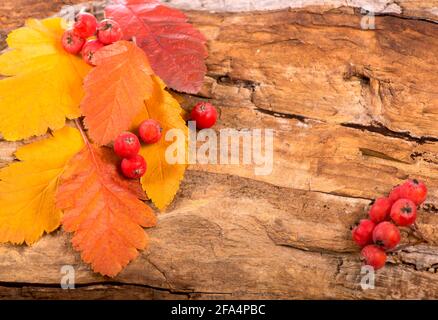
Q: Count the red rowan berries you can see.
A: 15